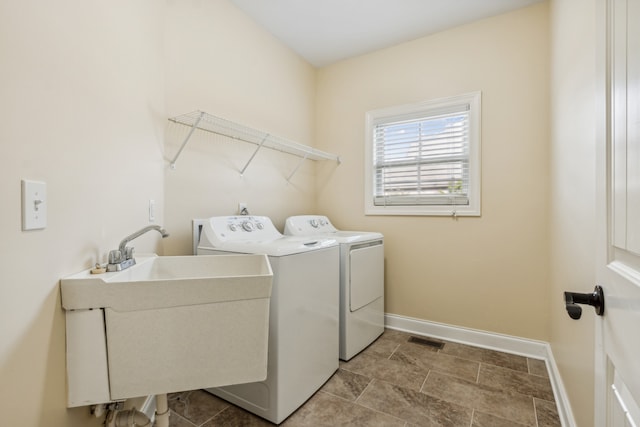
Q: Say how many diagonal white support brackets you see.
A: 3